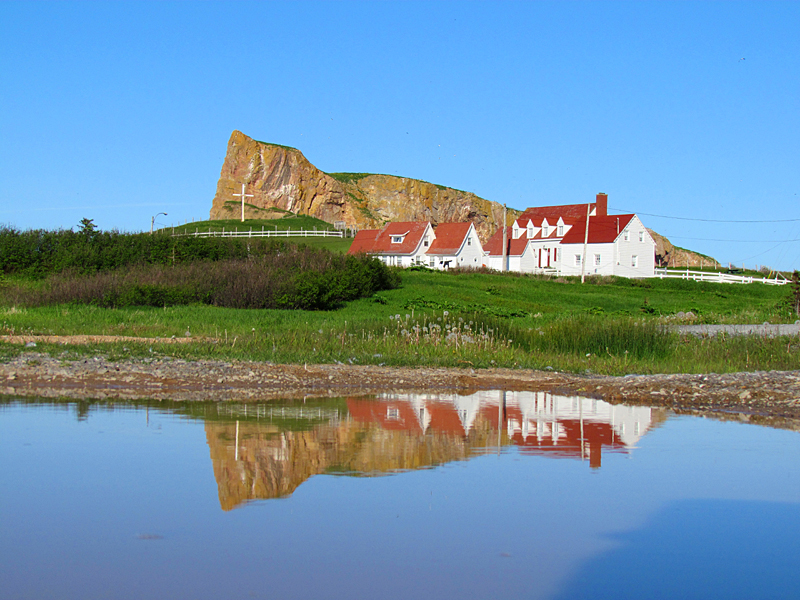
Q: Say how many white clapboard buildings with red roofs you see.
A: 3